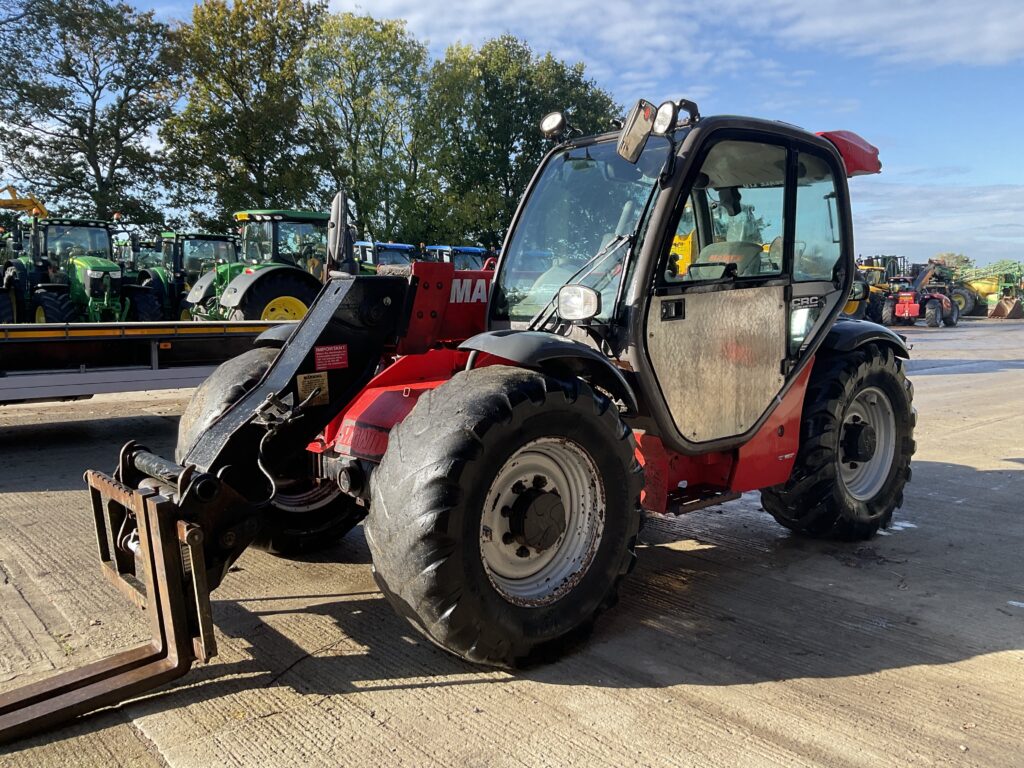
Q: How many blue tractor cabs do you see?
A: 2